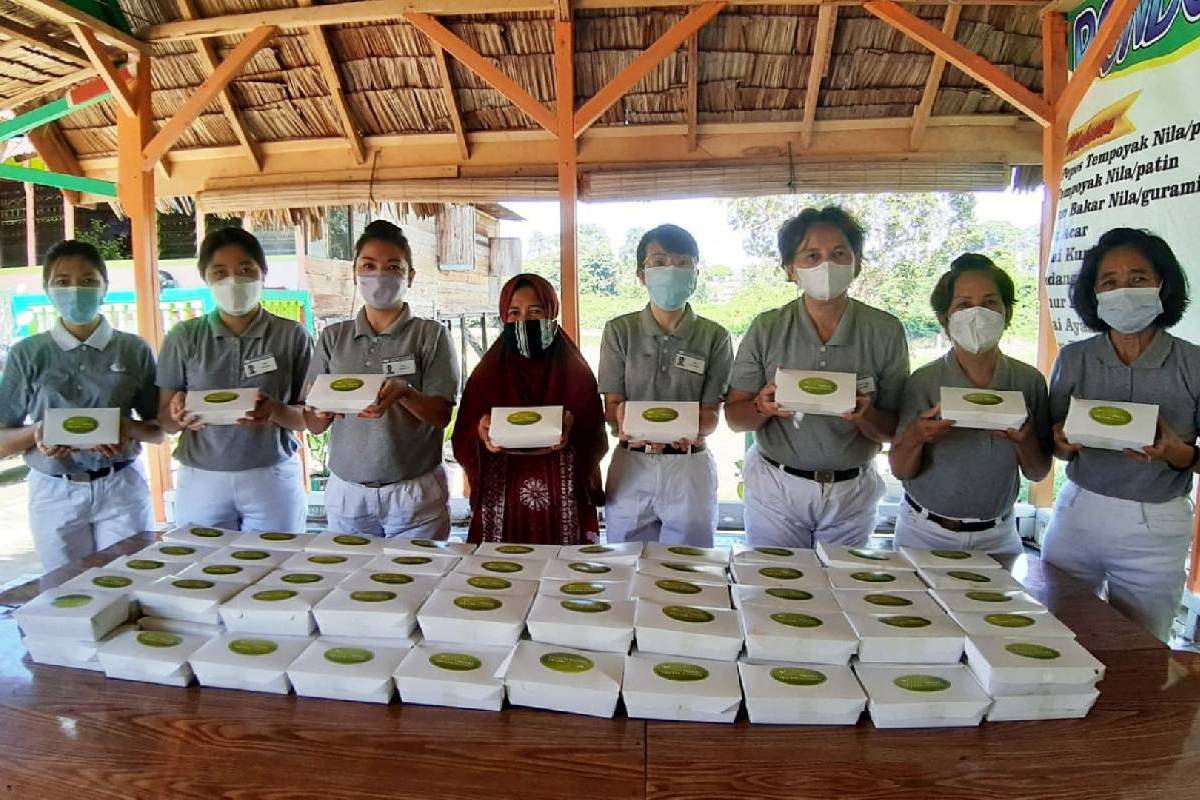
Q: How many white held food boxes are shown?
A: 8